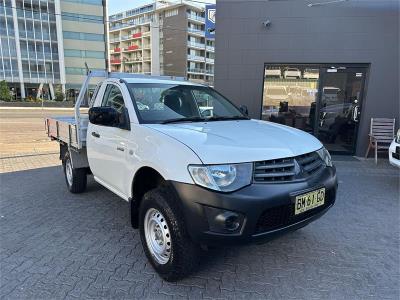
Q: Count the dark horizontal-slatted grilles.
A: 1